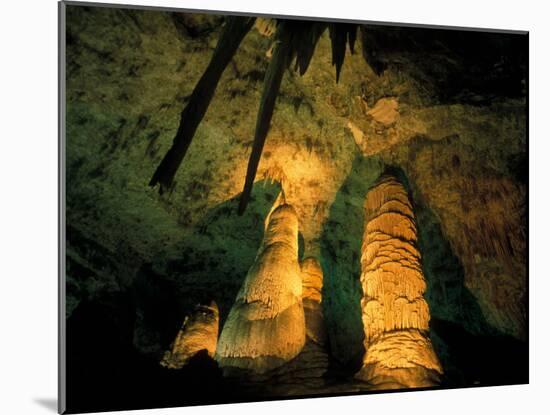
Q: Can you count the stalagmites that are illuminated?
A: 4